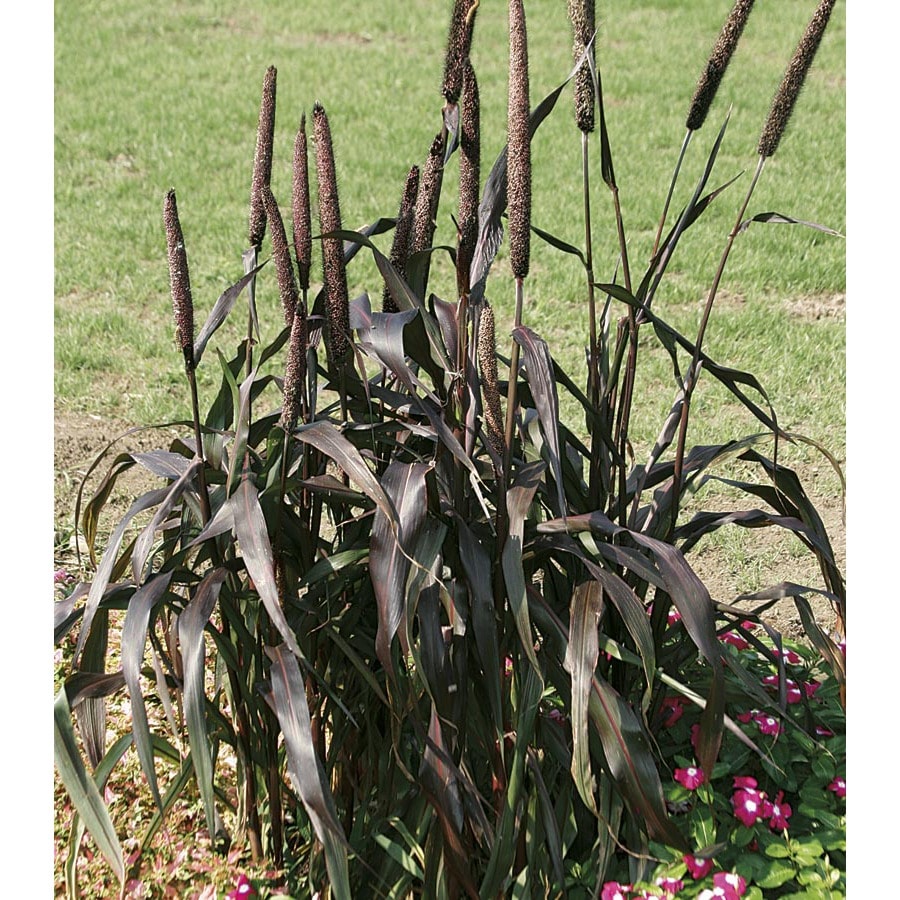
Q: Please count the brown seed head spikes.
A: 15